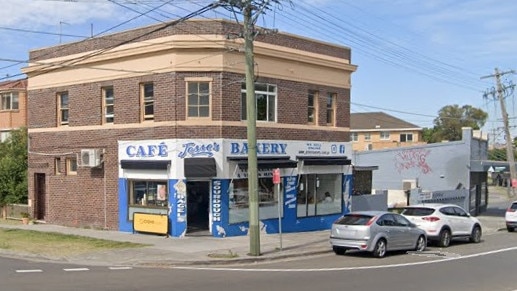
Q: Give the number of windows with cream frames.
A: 8